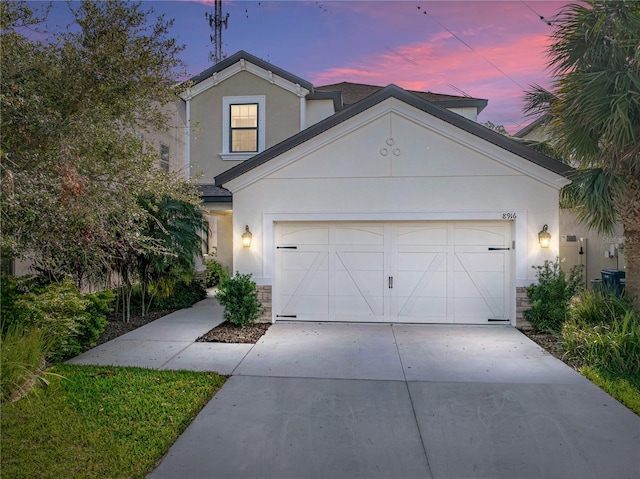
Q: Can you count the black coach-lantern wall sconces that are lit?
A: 2